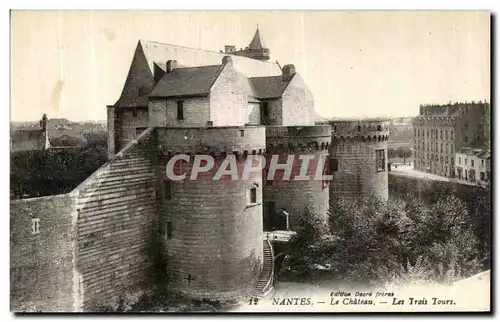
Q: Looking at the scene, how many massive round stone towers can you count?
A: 3